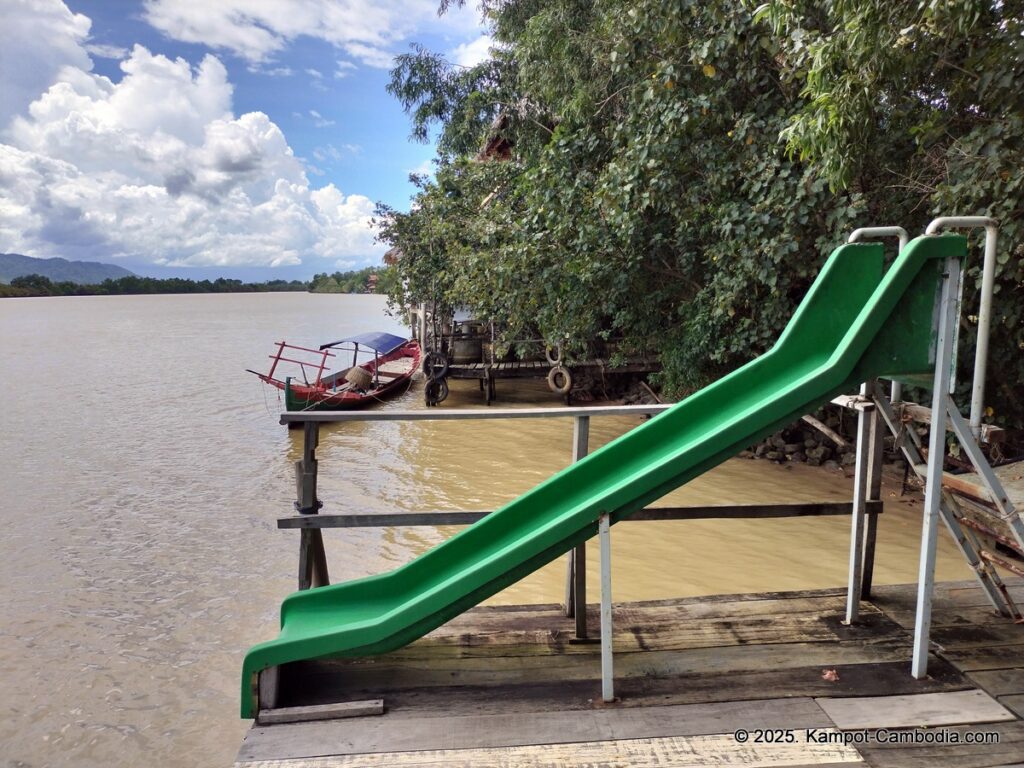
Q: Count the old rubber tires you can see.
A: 4